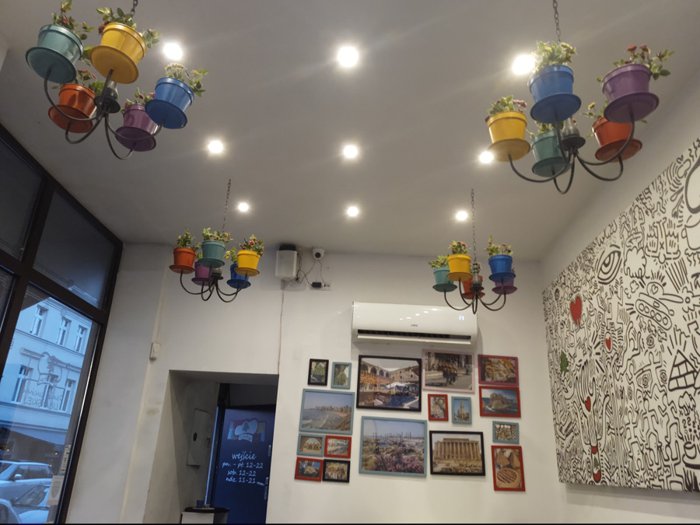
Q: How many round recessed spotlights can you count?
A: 9